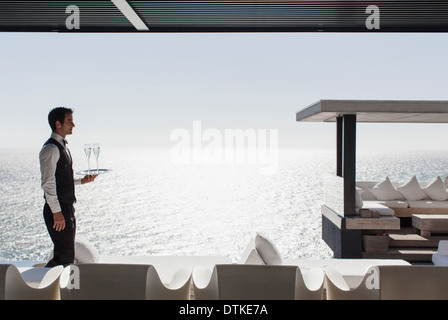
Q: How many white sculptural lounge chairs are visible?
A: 4